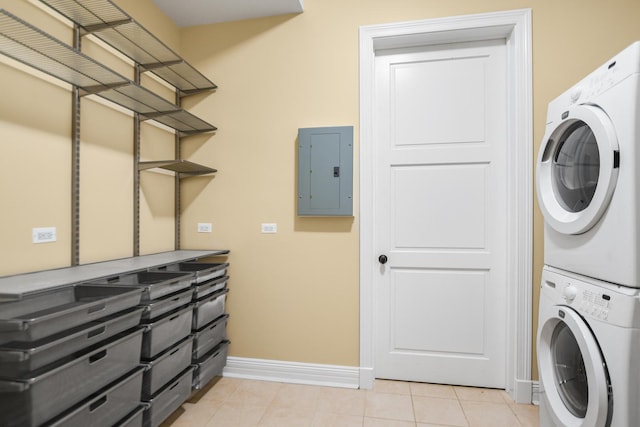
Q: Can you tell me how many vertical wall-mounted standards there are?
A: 3